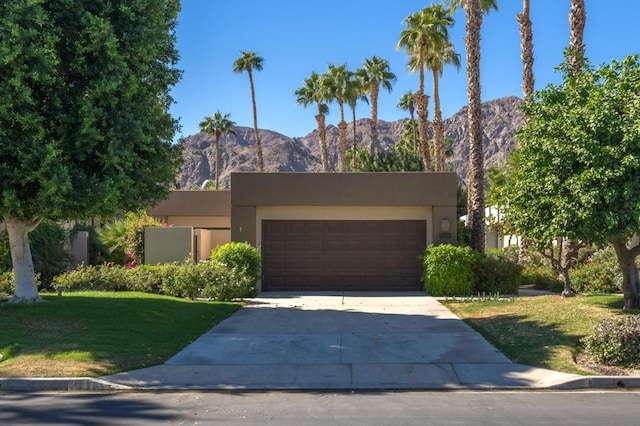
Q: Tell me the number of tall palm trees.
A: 12